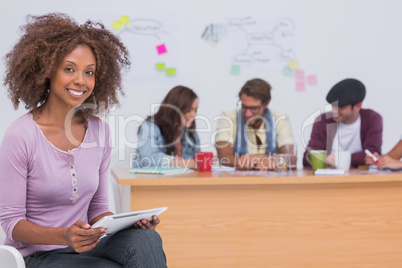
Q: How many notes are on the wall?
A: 11